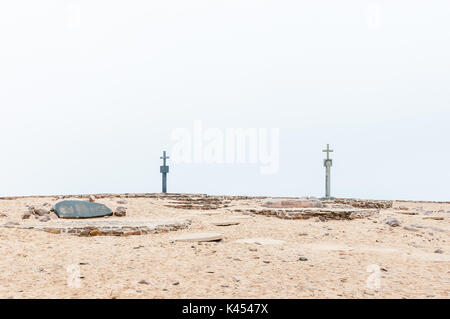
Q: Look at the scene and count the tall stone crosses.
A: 2